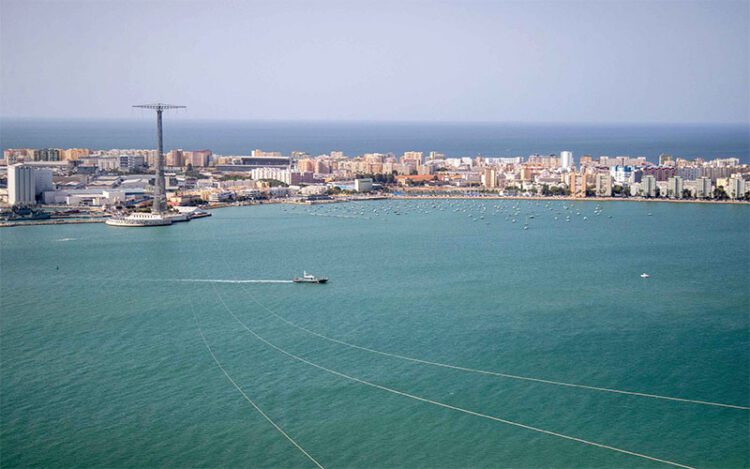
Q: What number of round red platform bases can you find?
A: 0